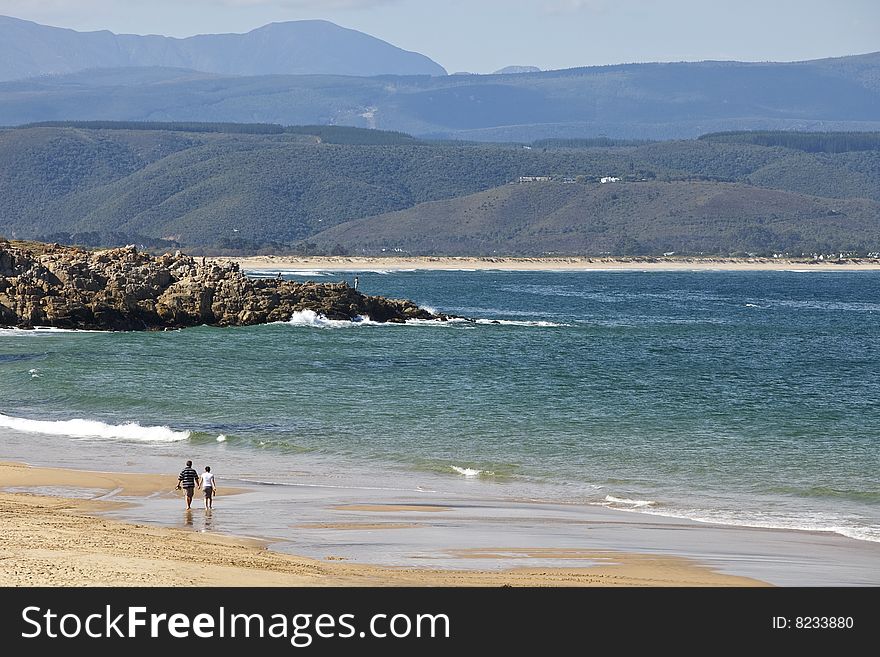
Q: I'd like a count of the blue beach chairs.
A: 0